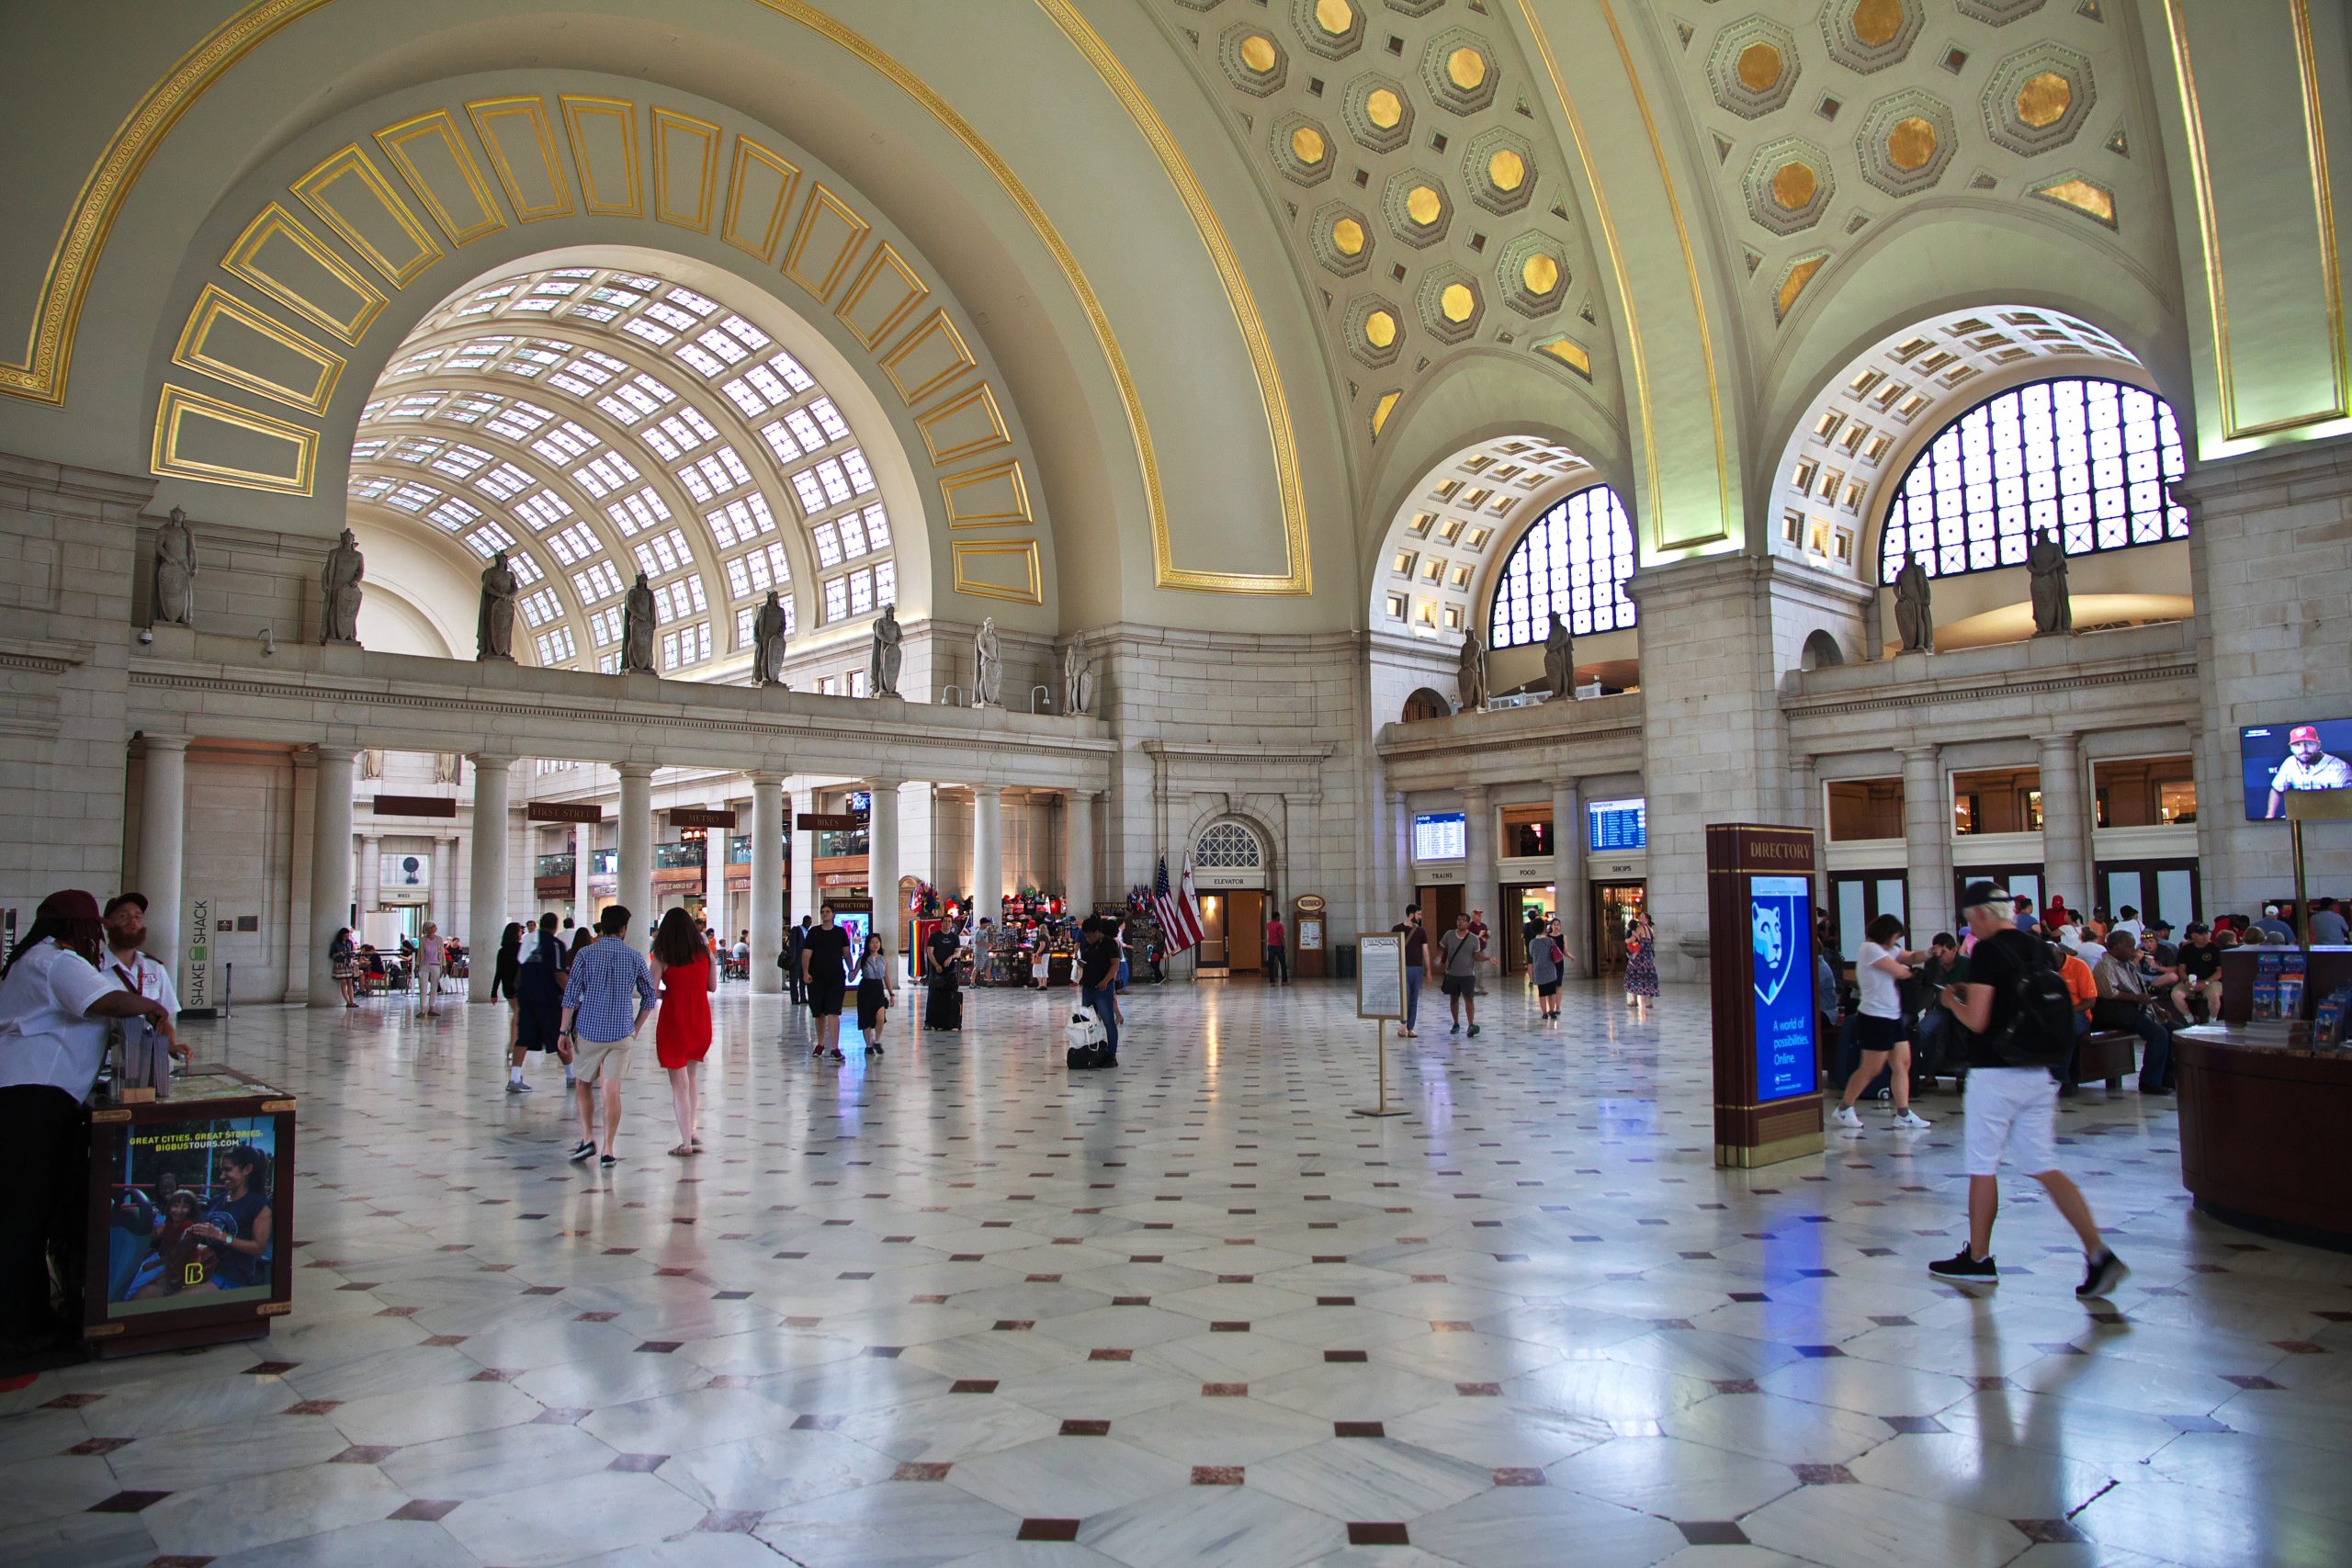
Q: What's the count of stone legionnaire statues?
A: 12